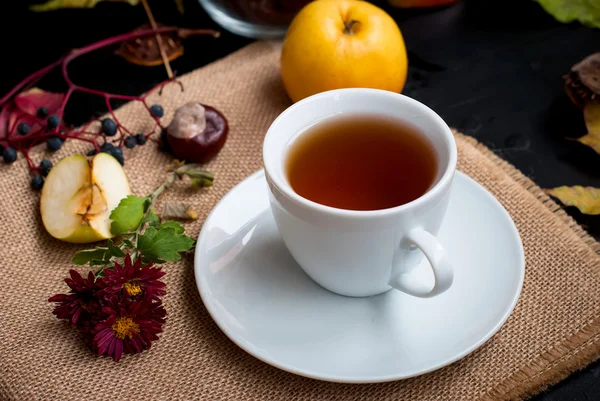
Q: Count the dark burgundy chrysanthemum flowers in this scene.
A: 3